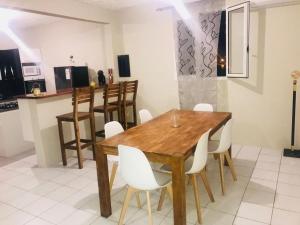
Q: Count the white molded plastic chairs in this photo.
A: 6